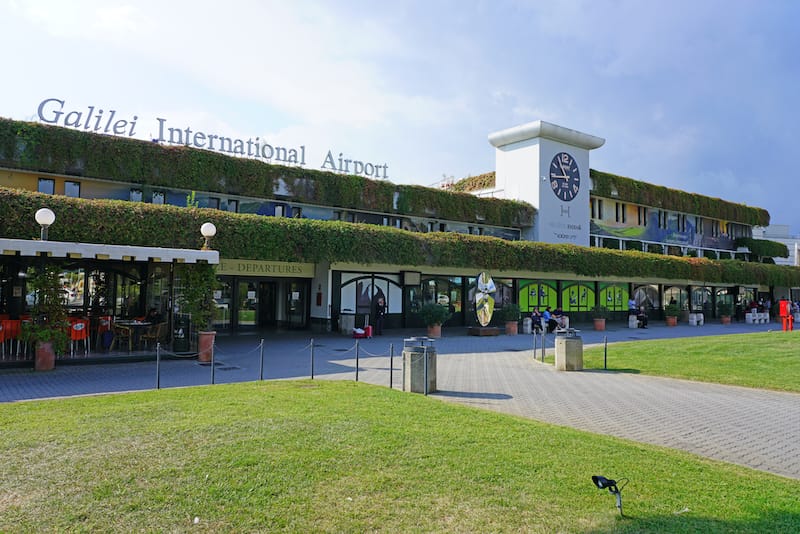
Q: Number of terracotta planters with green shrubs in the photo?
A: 7